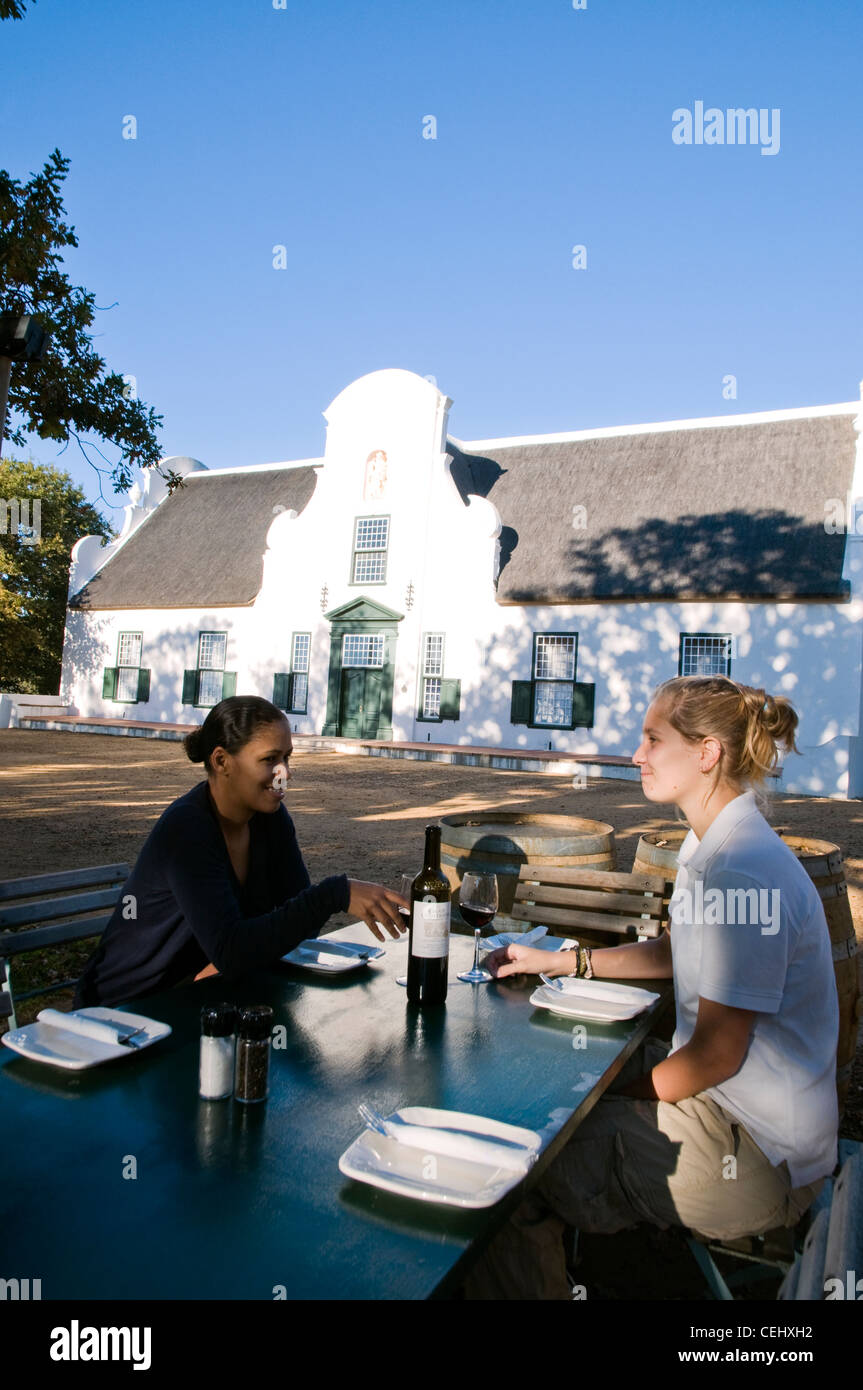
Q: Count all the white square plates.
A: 5